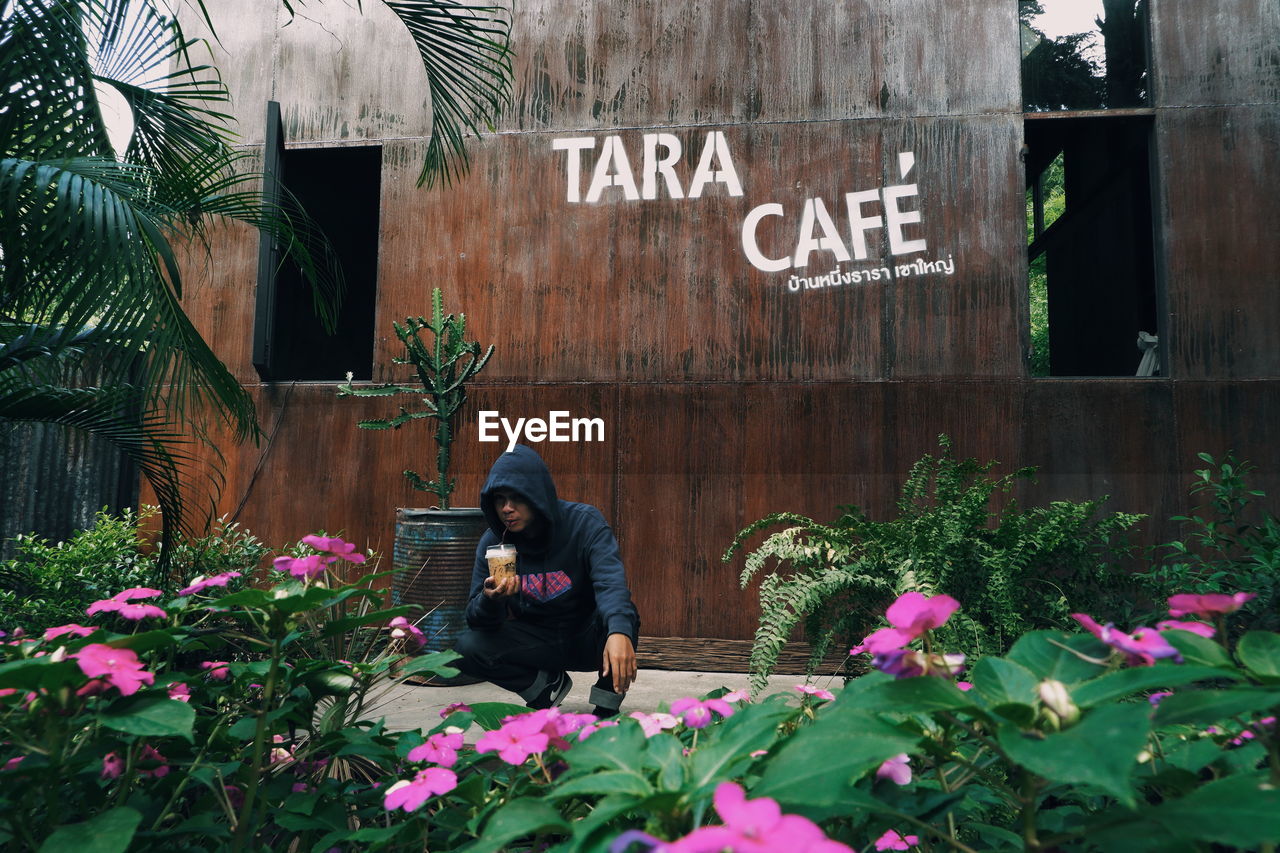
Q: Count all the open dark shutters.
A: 1